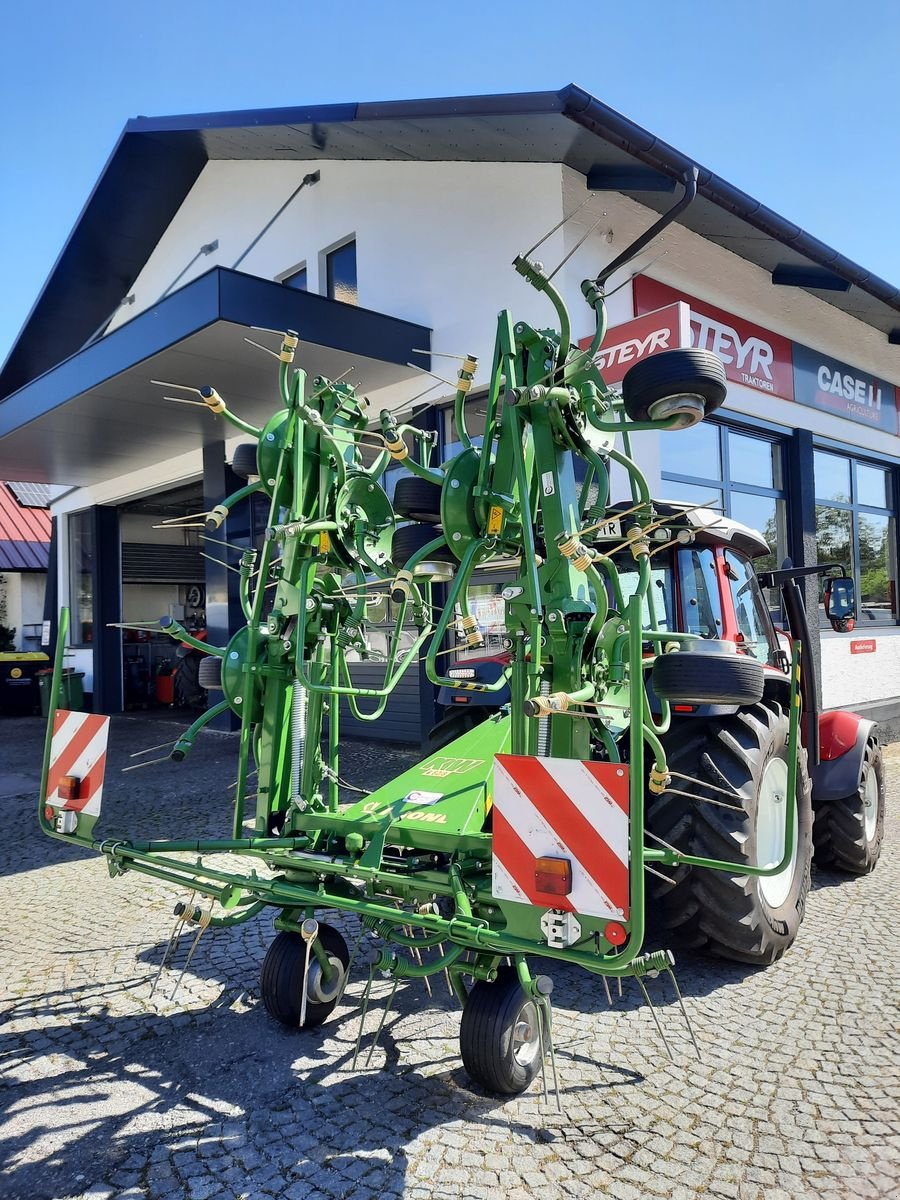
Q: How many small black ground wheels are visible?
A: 8